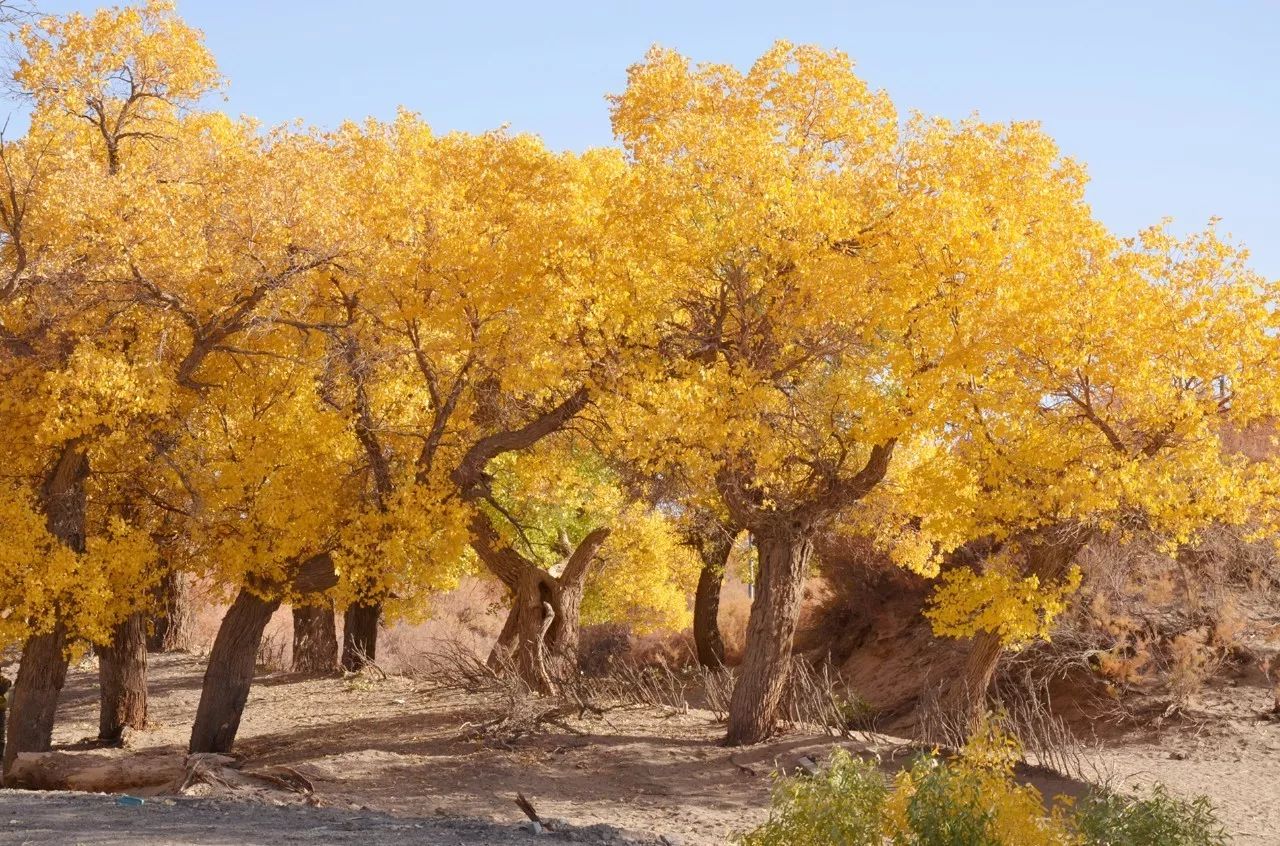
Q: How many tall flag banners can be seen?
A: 0